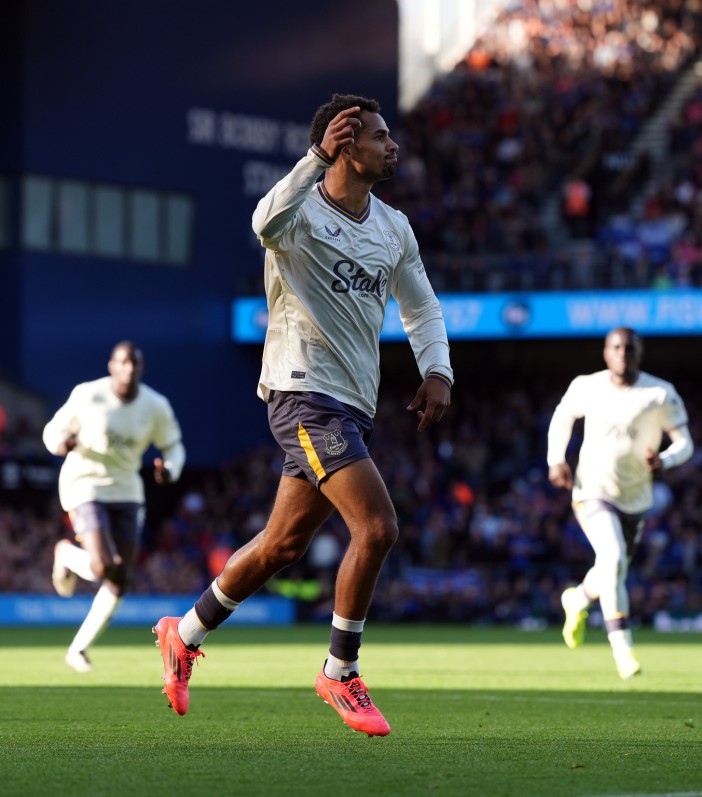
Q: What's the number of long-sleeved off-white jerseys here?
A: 3